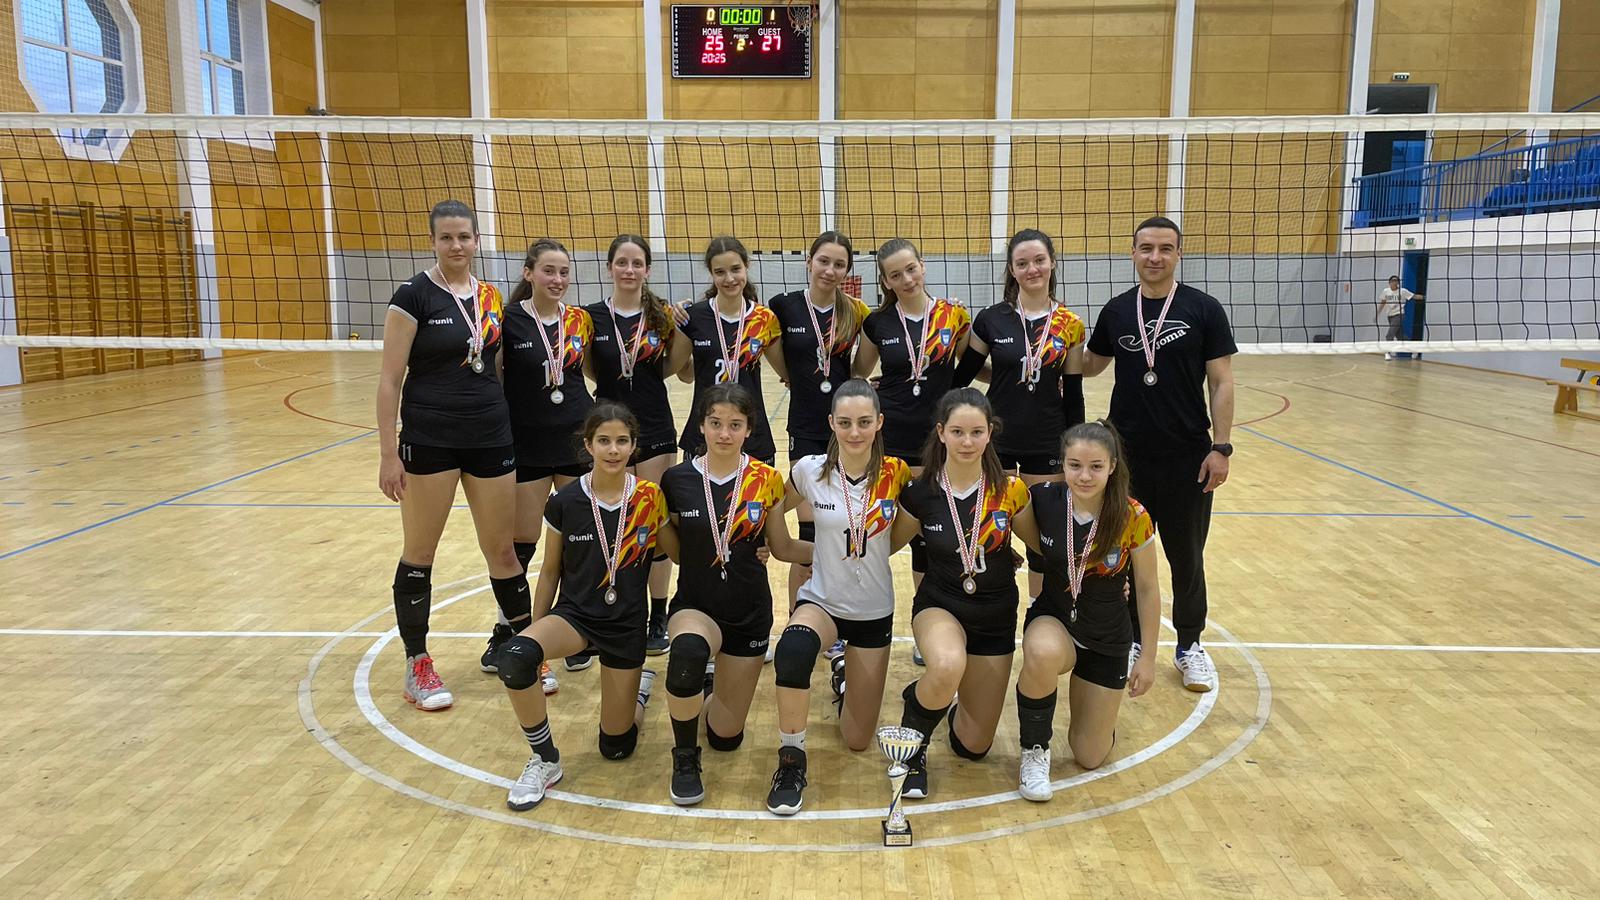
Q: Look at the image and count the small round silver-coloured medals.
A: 12